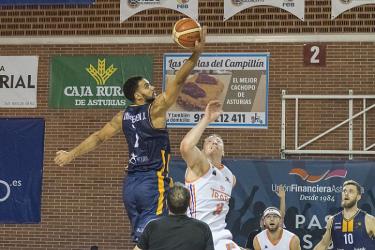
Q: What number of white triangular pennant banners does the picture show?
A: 3